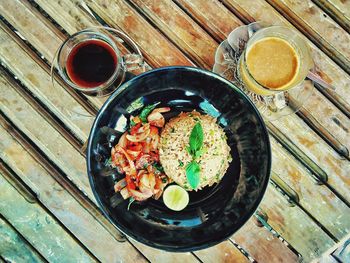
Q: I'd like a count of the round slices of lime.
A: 1